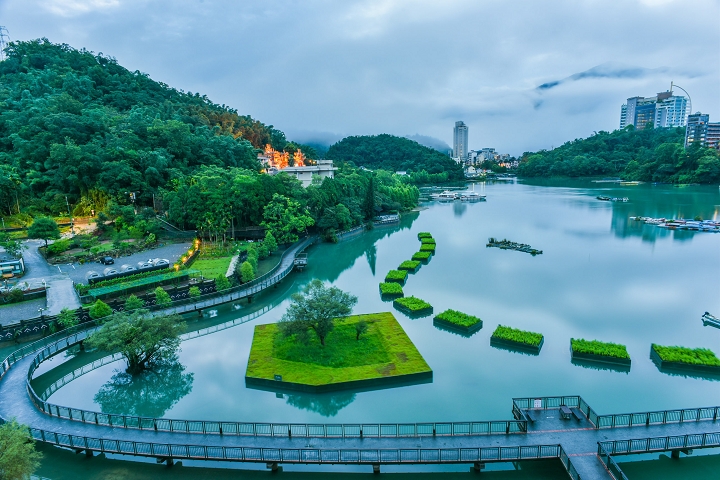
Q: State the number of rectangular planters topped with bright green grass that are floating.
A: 12